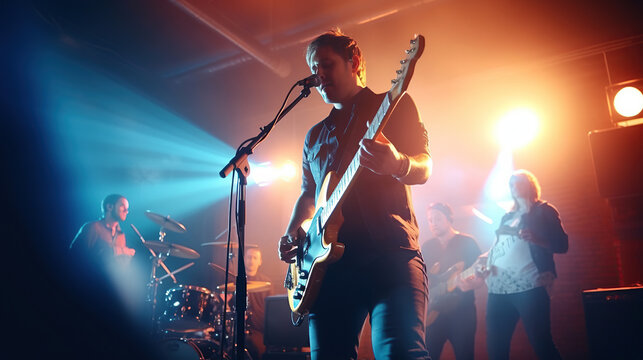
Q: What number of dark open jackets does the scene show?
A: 1